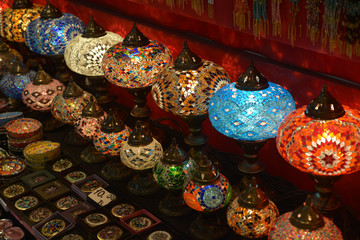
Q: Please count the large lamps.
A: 7